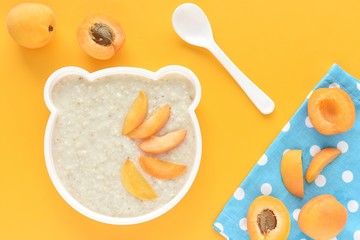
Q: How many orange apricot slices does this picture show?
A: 7